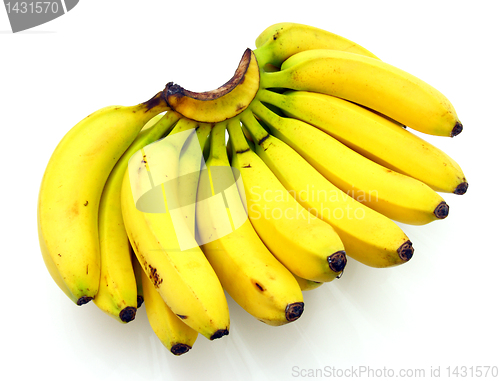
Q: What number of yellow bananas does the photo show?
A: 13